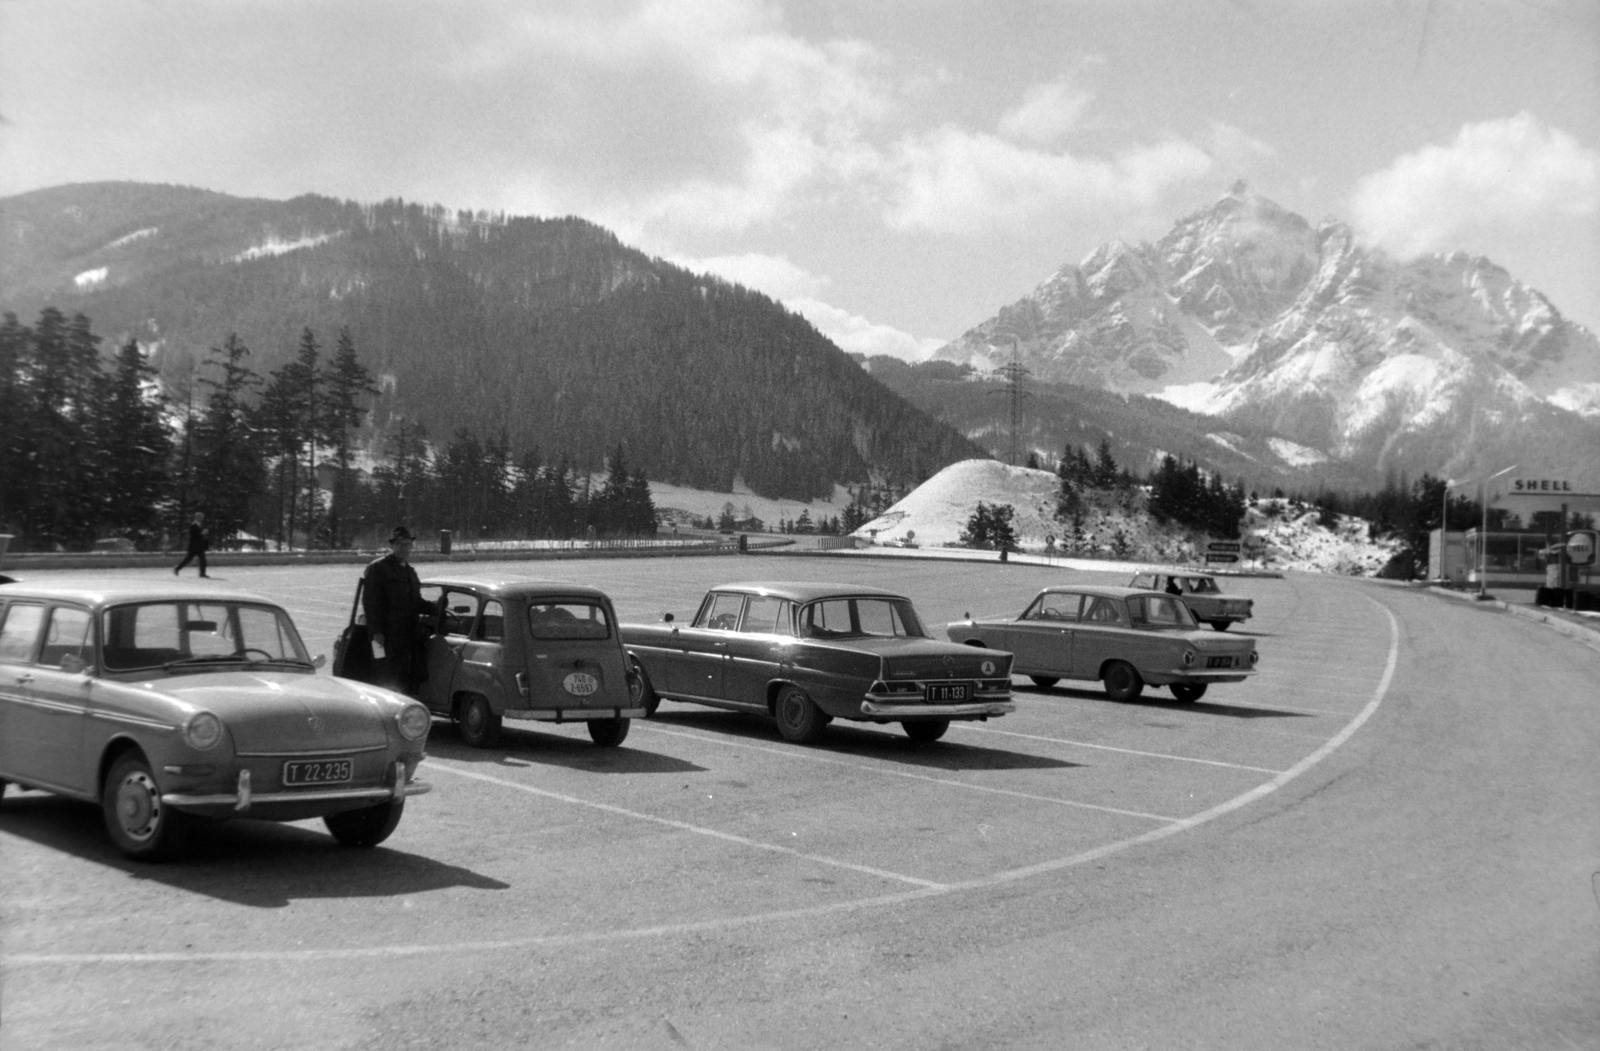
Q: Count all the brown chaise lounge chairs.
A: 0